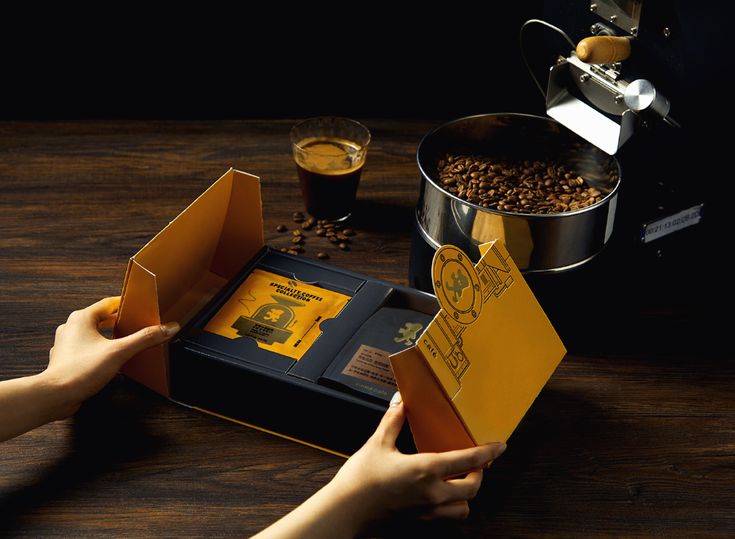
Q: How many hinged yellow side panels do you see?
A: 2